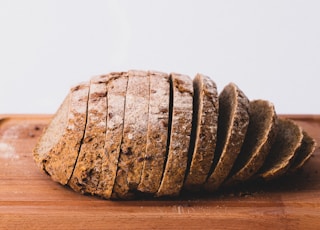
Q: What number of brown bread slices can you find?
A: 11